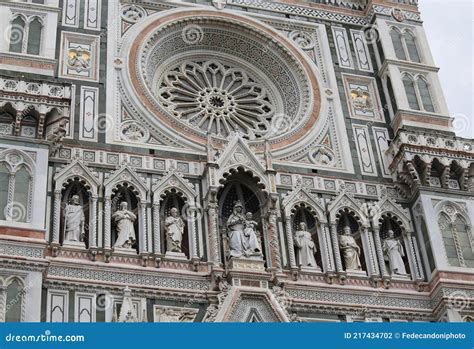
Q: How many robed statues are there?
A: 7